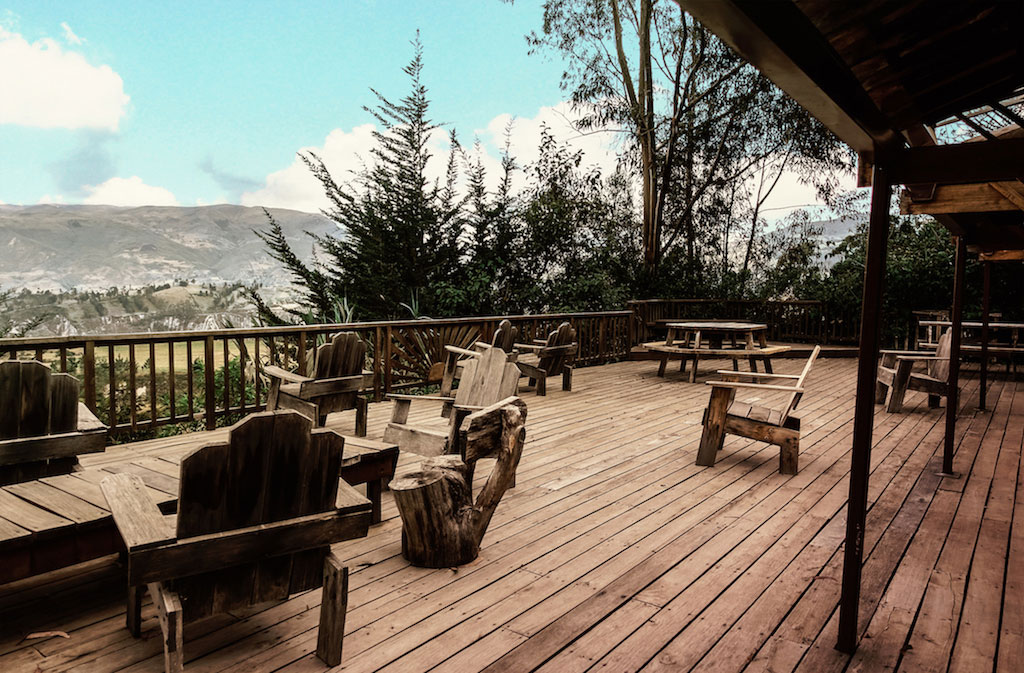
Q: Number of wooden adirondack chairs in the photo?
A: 8